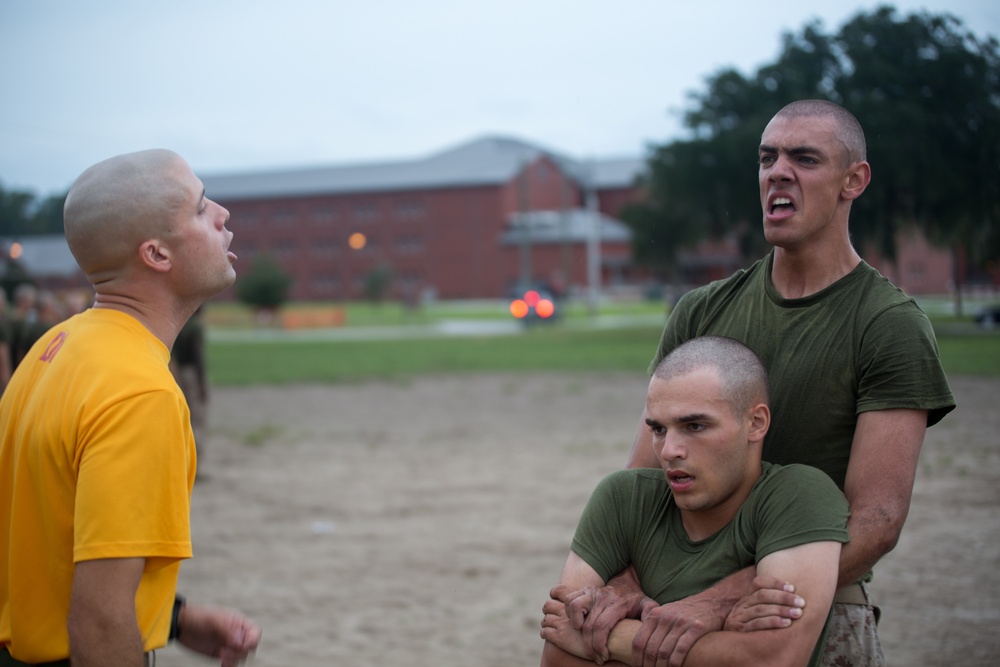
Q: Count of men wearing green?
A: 2